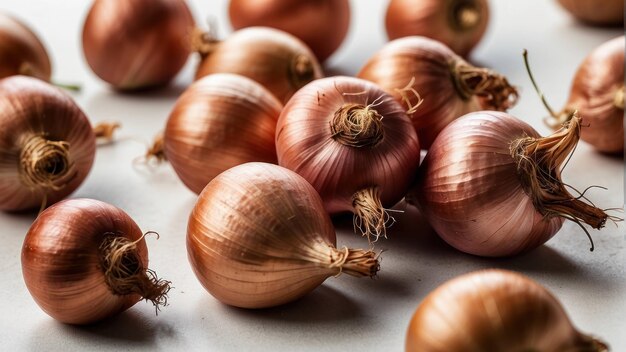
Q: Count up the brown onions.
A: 15